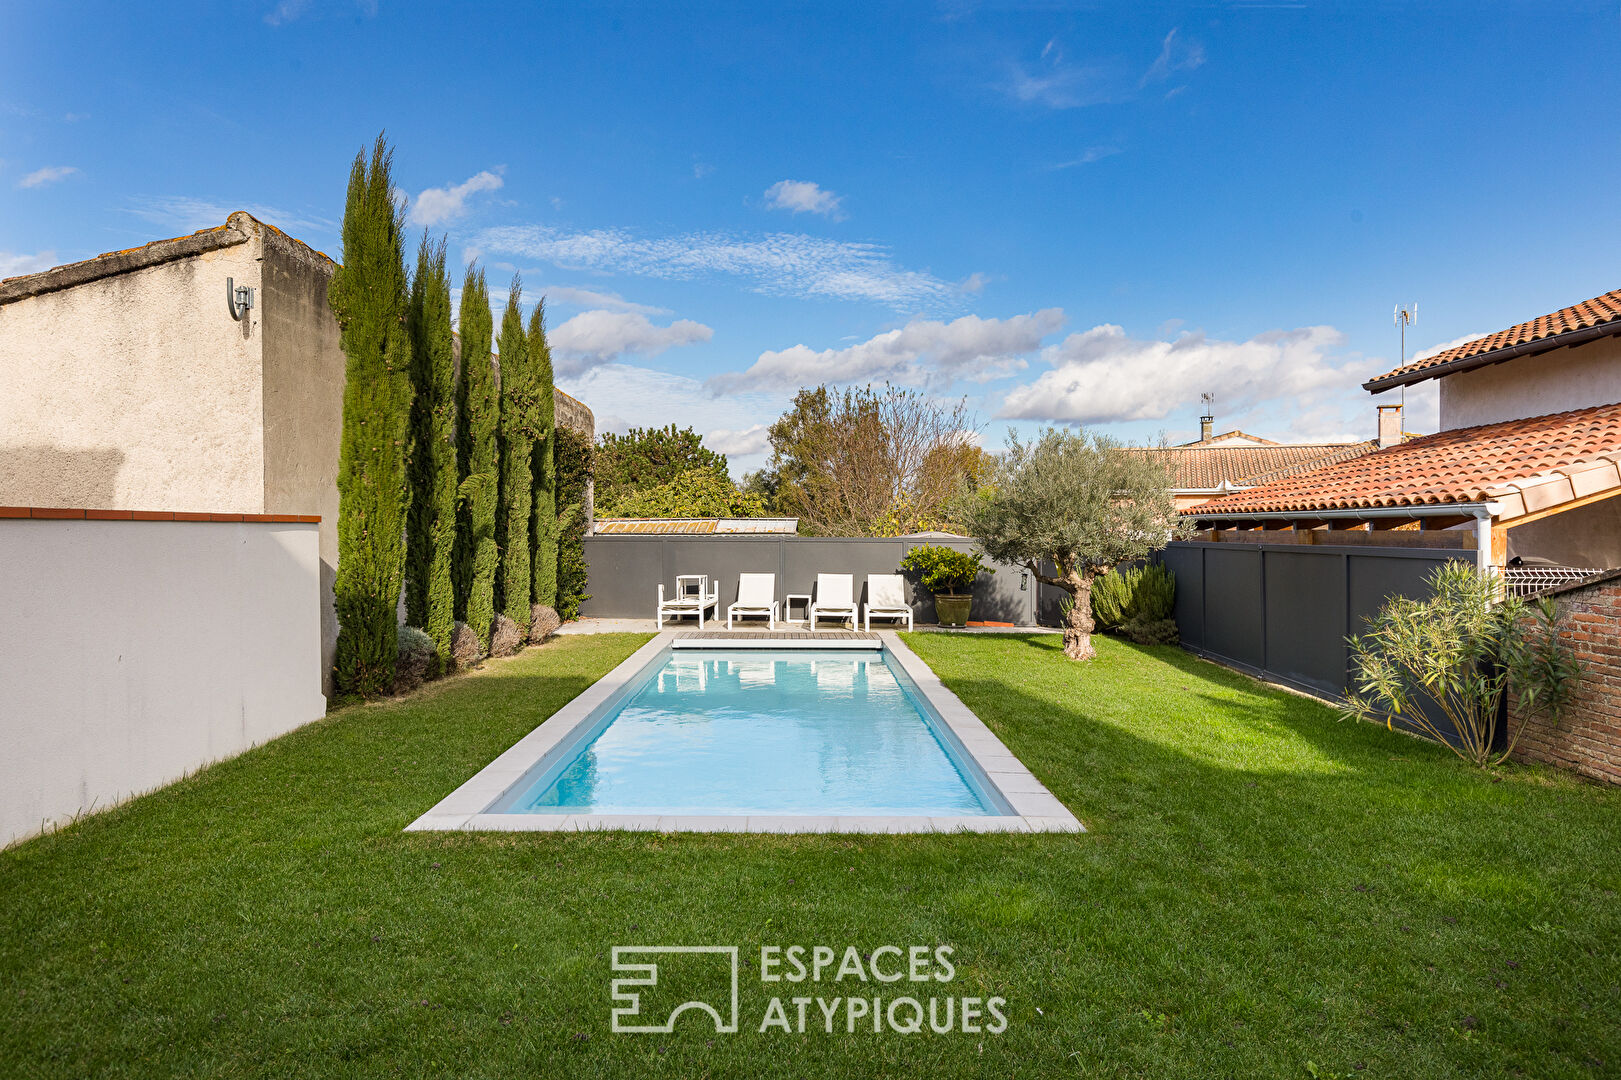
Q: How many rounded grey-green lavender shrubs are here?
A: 4